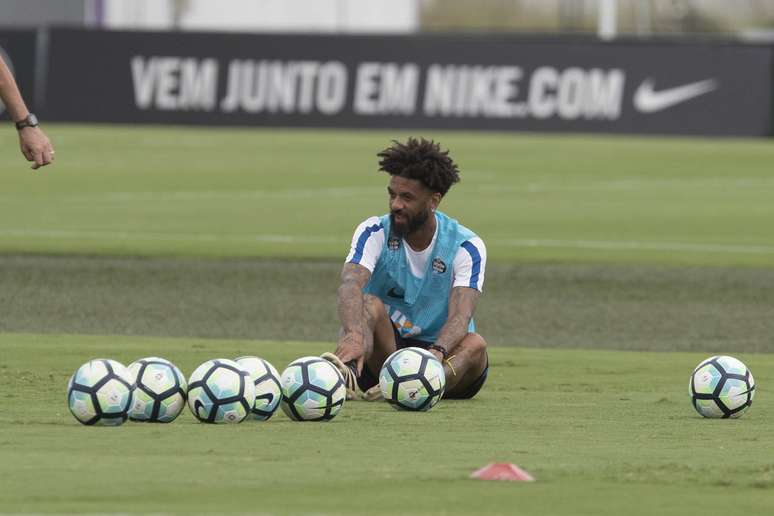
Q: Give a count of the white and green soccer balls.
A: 7